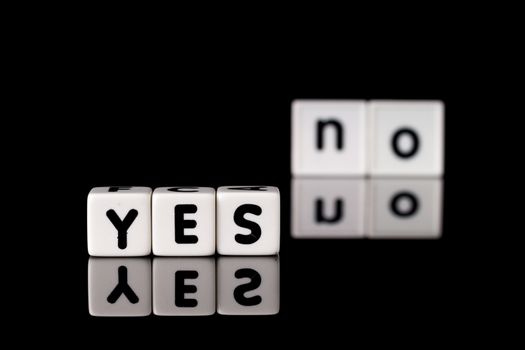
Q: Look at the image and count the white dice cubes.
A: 5